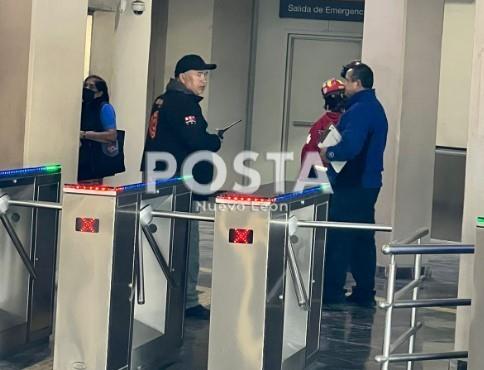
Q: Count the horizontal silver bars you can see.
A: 6